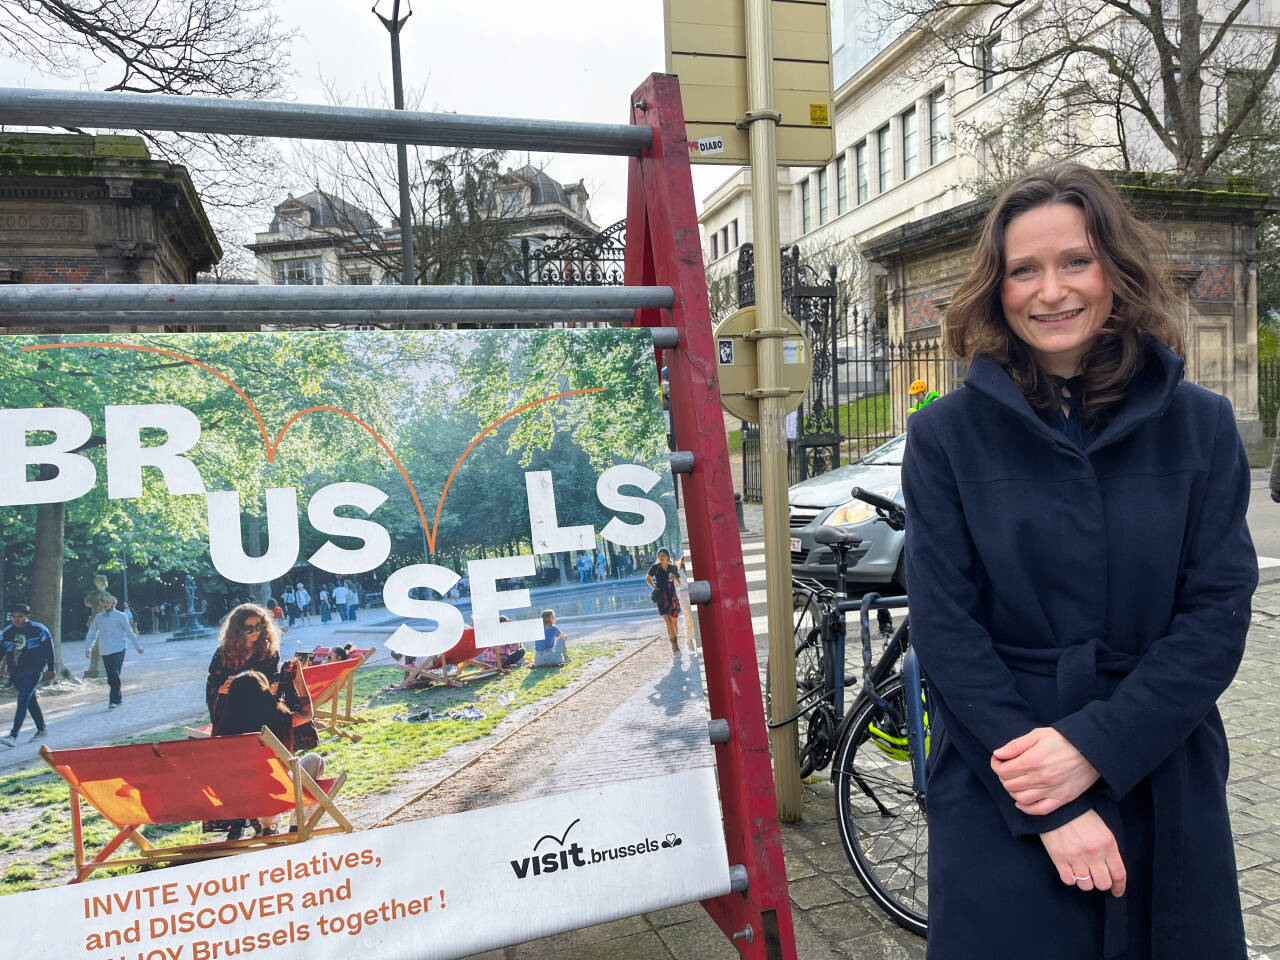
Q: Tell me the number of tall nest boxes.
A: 0